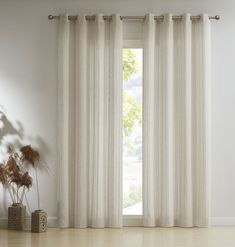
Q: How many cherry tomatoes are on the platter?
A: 0